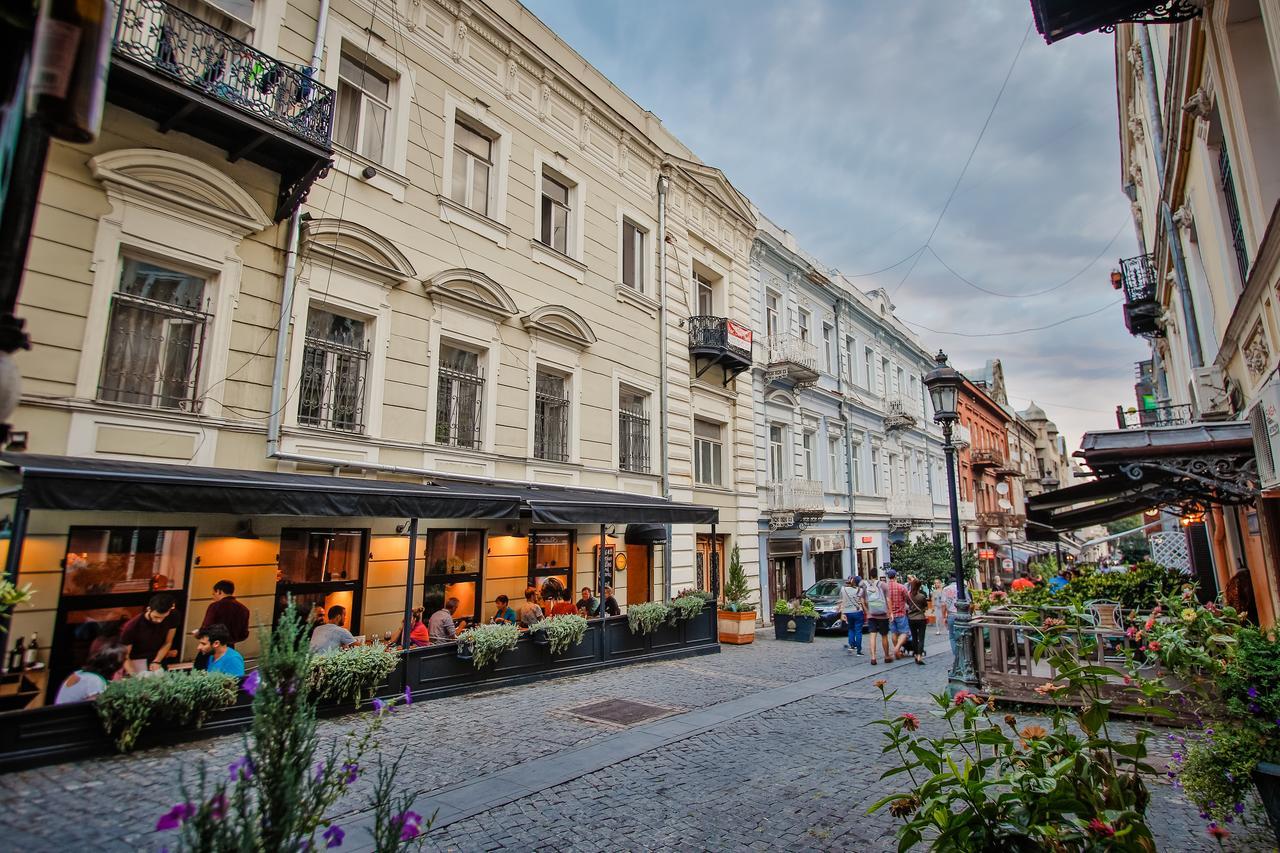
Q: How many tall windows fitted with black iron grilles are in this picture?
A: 5